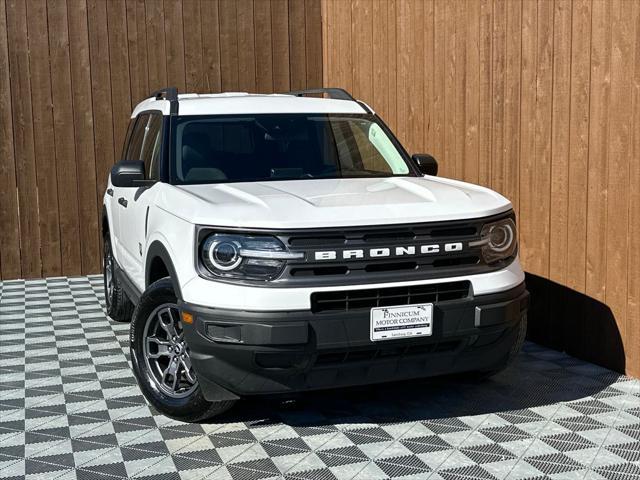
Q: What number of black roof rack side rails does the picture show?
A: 2